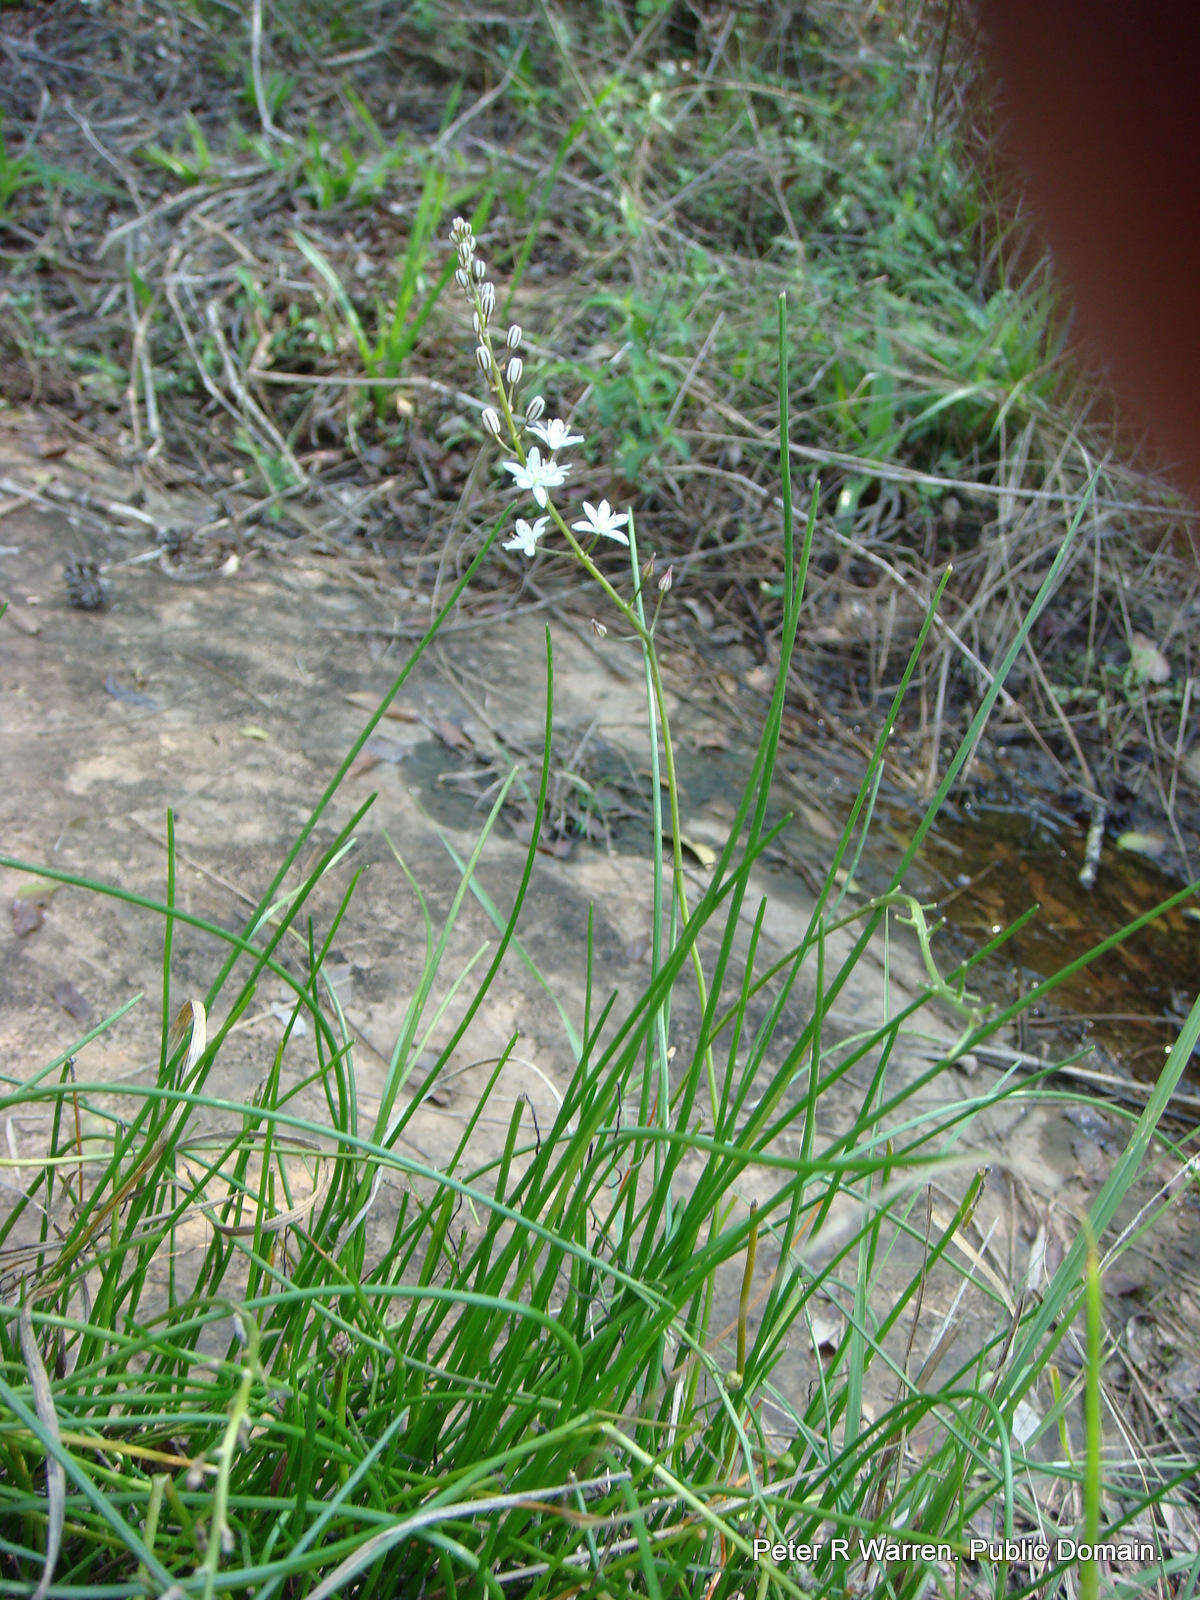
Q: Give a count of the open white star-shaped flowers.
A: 4